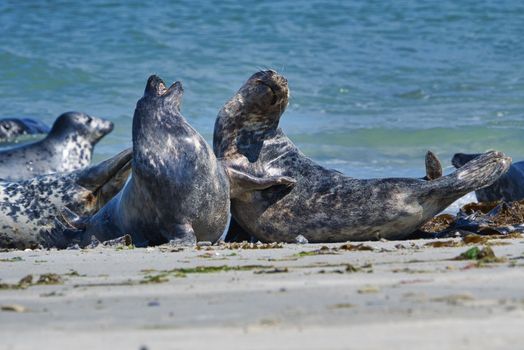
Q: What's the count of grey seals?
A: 6